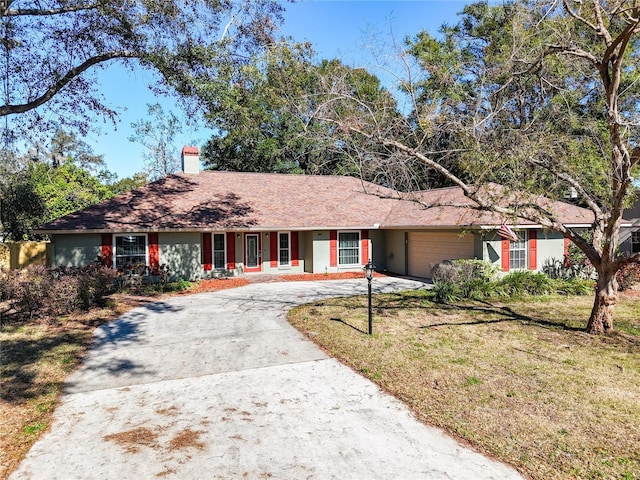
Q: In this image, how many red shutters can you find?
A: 11